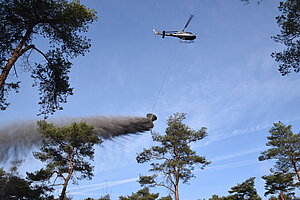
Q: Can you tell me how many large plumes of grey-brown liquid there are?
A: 1